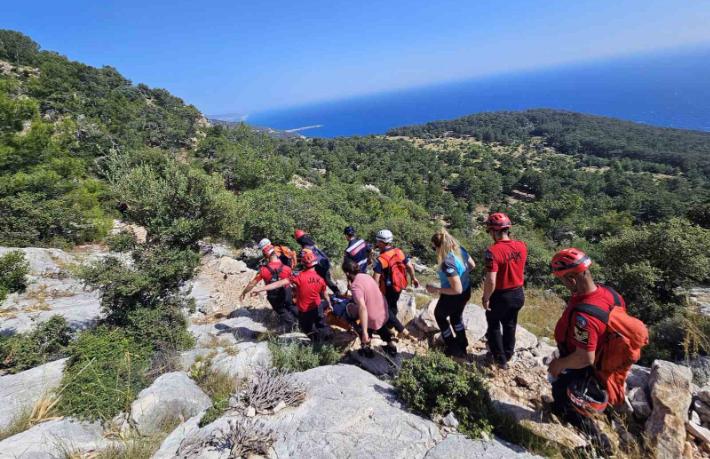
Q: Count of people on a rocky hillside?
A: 10